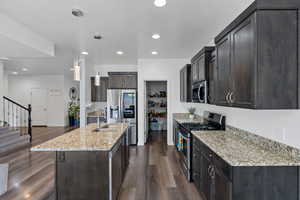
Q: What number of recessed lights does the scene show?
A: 7